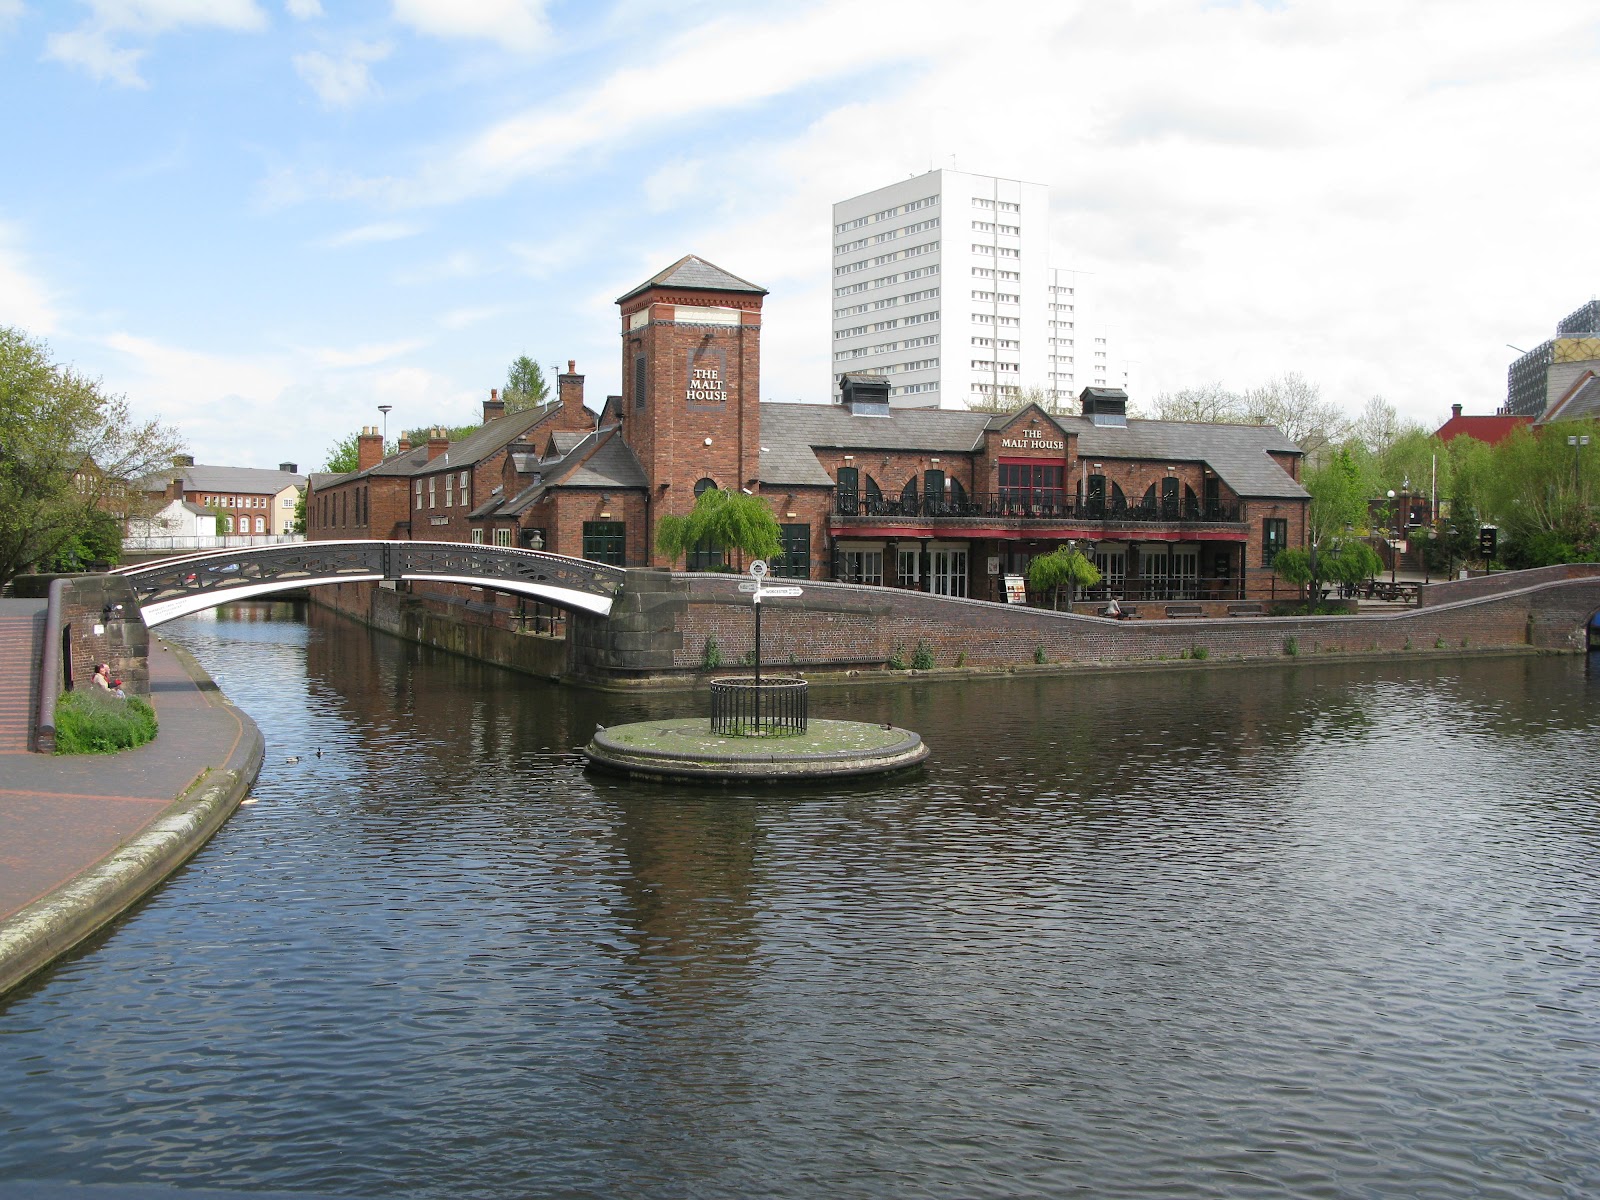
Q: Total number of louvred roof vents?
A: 2